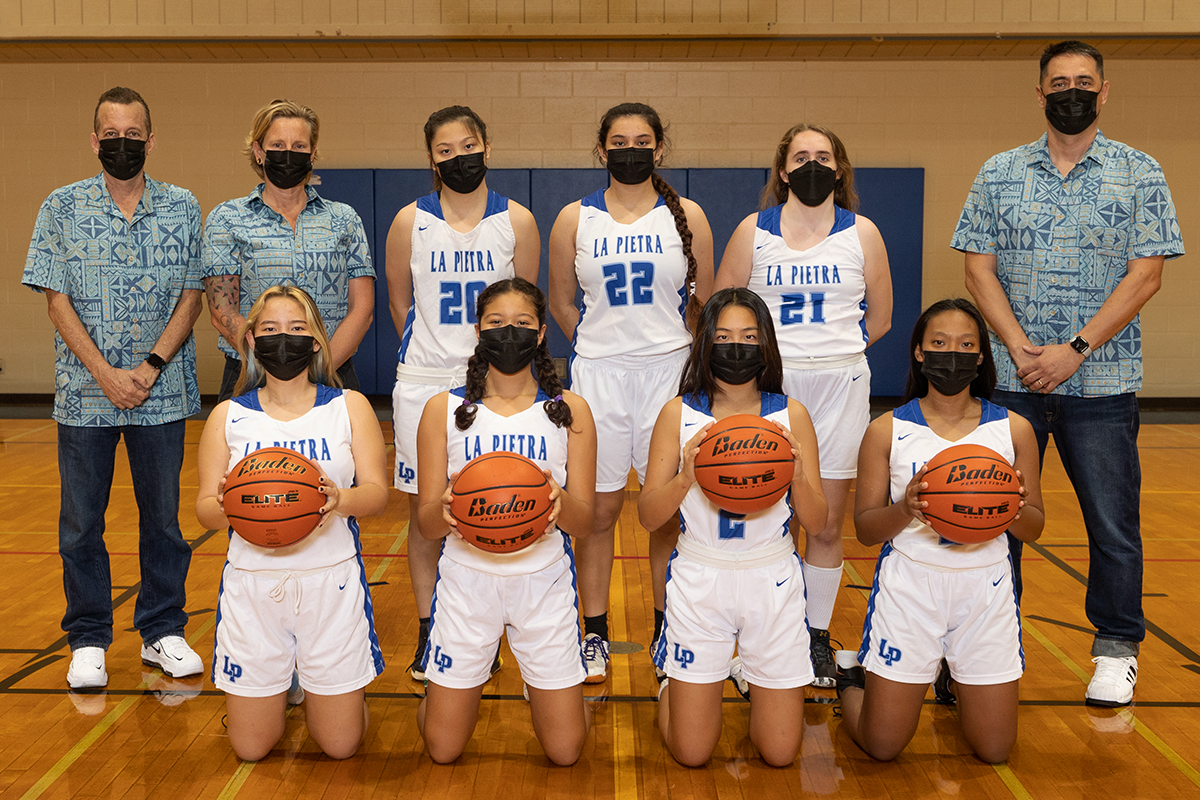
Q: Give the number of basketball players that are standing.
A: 3